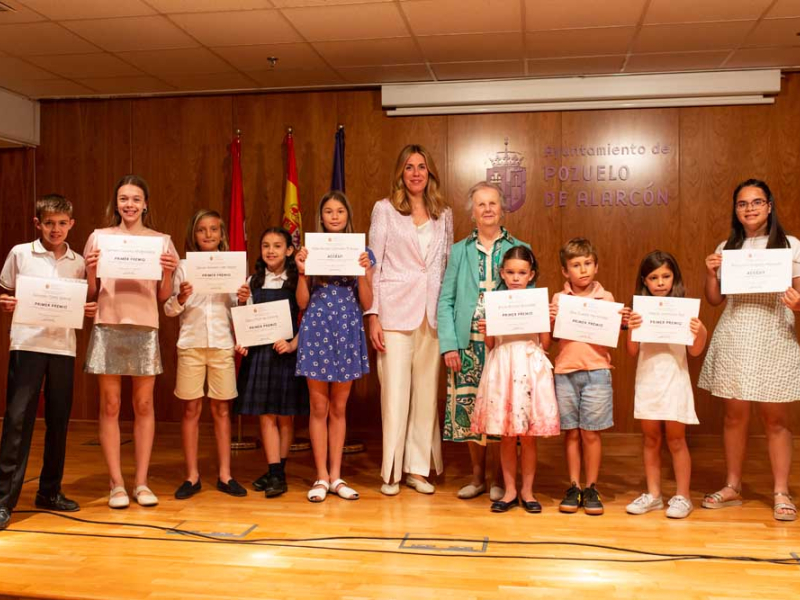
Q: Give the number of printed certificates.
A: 9